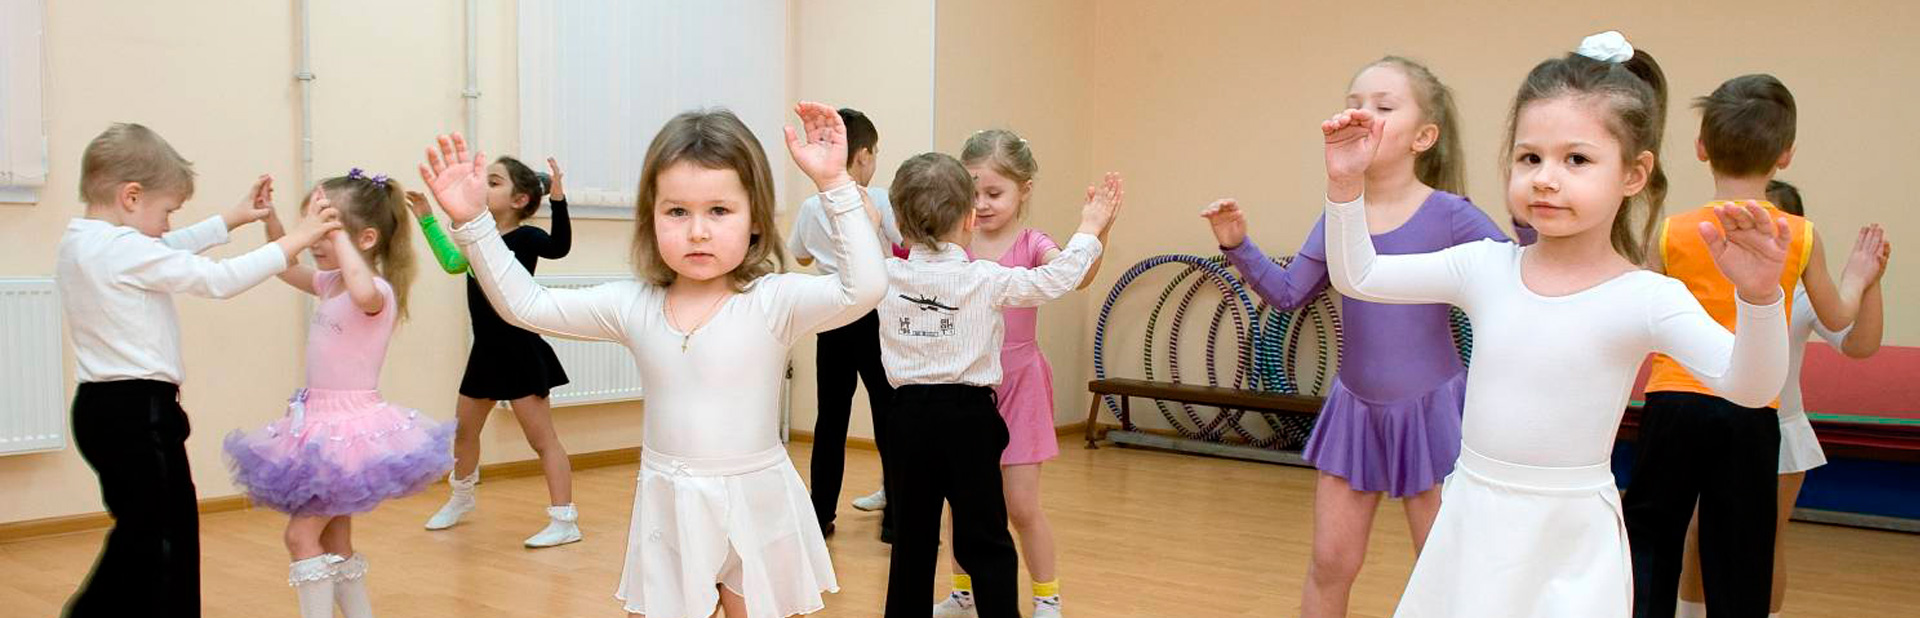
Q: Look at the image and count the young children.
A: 11